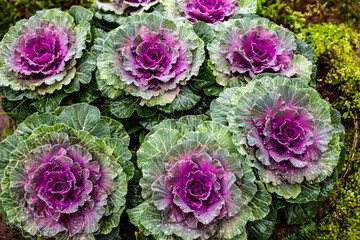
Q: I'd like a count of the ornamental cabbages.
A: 8